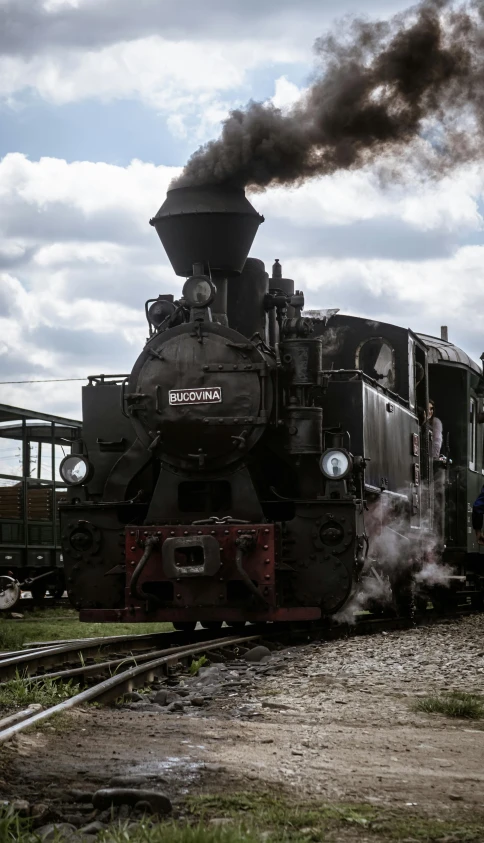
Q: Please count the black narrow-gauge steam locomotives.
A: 1